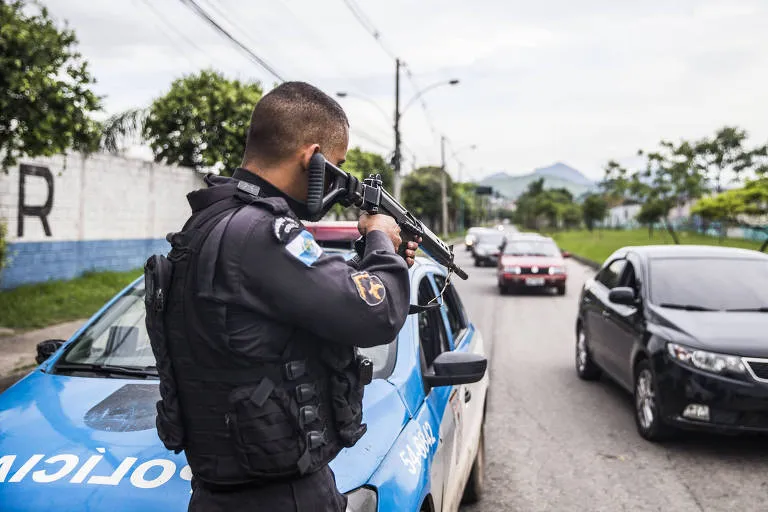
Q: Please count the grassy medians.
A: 1